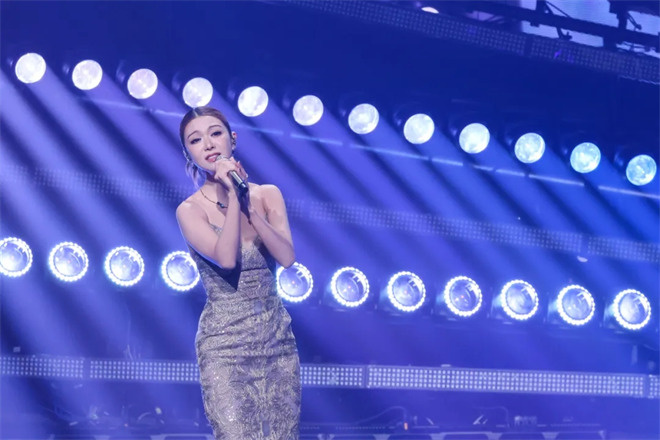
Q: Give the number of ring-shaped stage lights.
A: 11